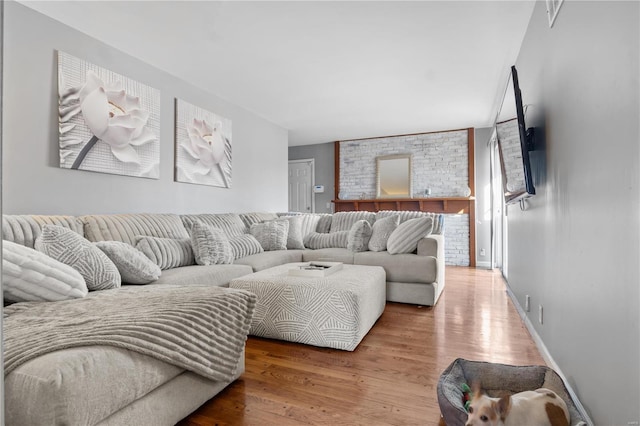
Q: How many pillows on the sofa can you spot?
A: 12